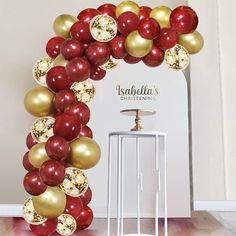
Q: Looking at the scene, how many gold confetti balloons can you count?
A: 9